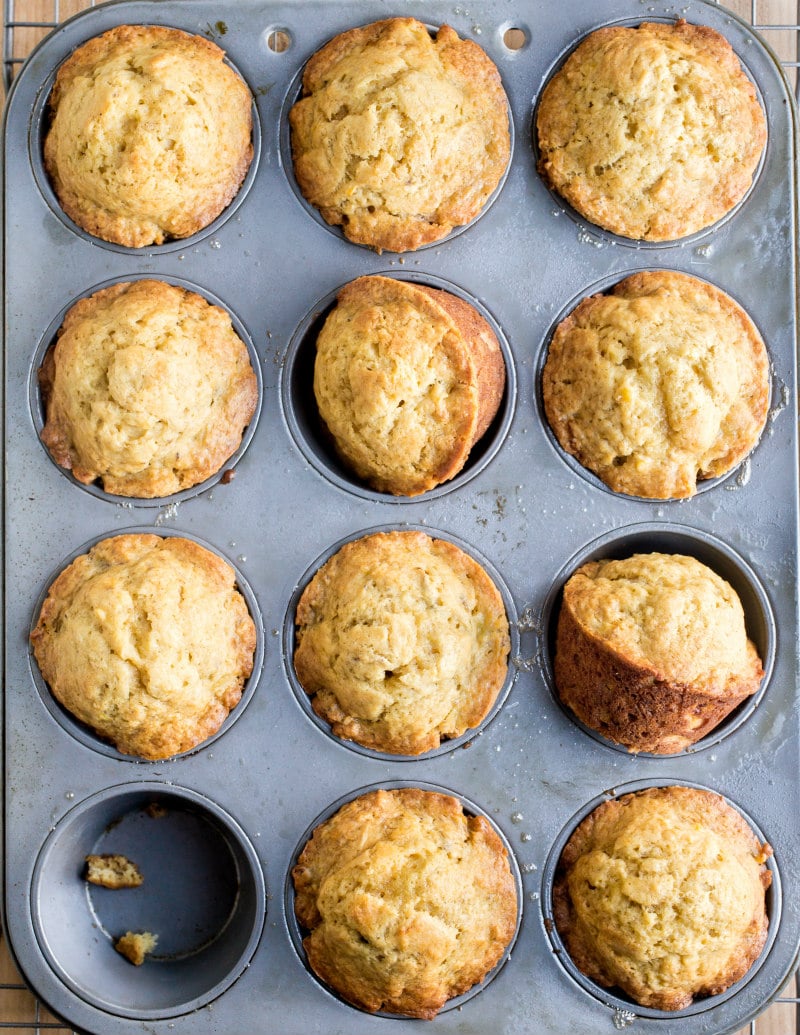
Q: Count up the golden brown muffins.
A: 11